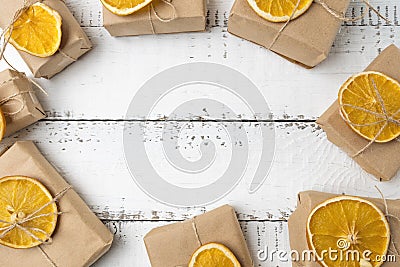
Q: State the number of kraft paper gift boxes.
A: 8